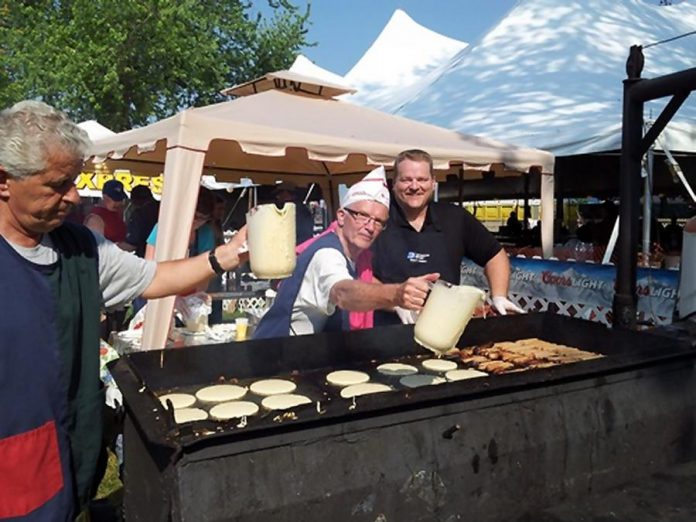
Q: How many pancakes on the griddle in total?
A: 12